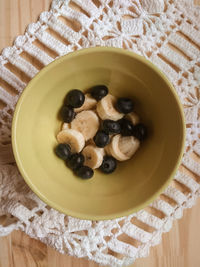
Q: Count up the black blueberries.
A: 12